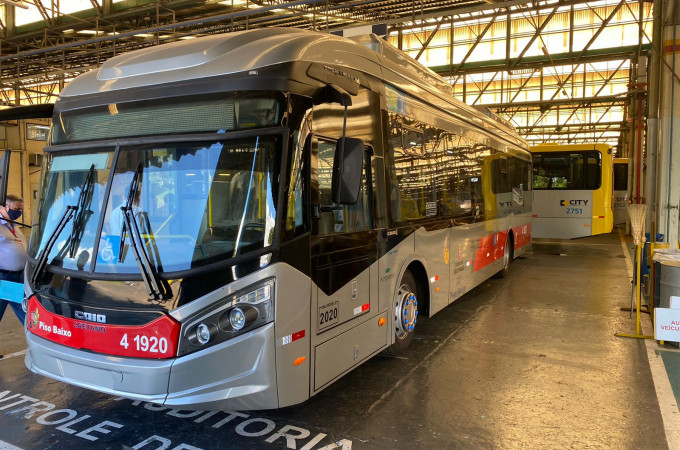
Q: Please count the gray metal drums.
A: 1